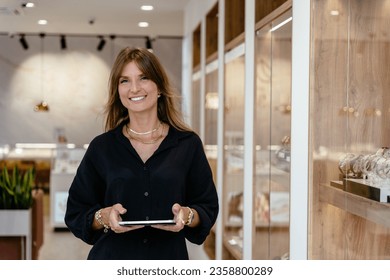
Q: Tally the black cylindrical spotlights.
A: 4